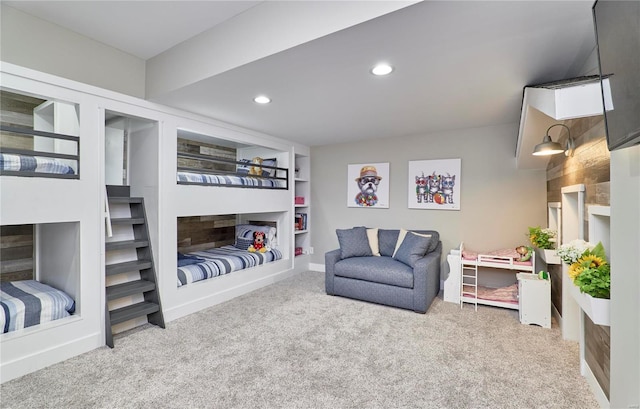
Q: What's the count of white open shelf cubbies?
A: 4